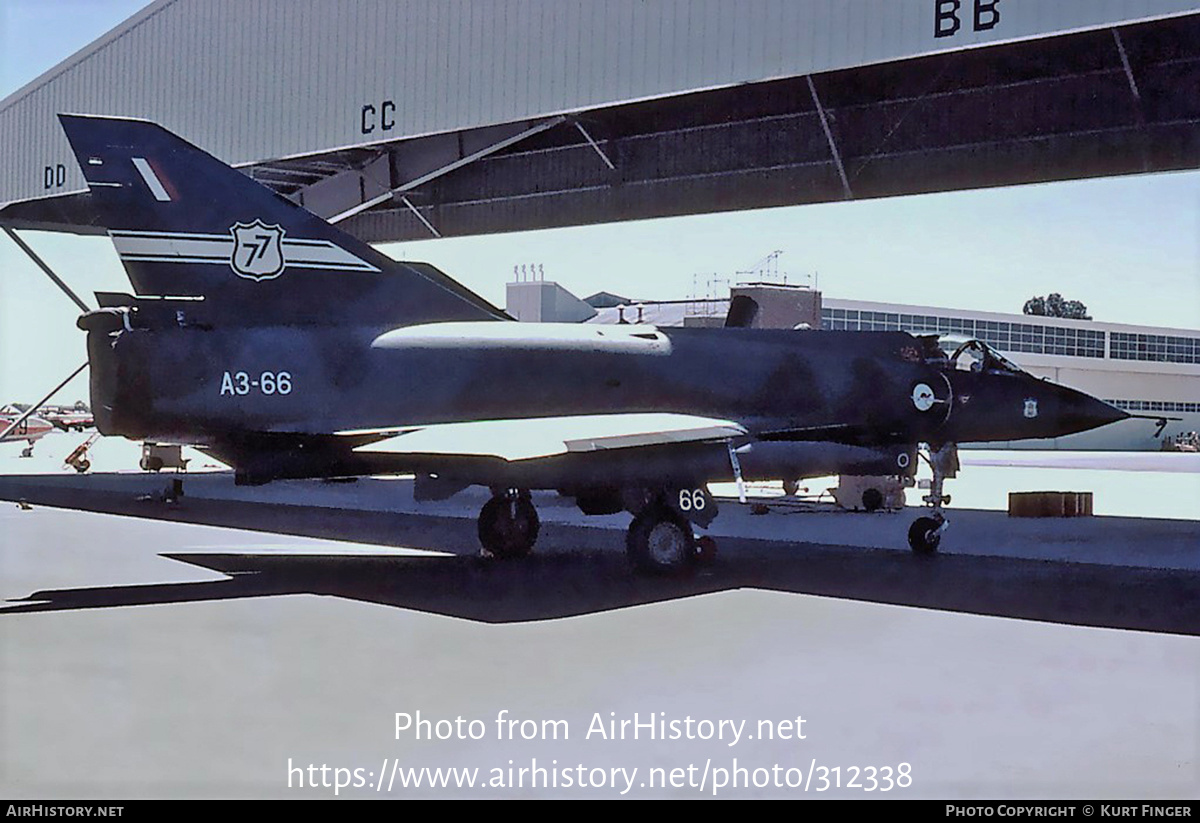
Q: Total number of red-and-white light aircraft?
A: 2